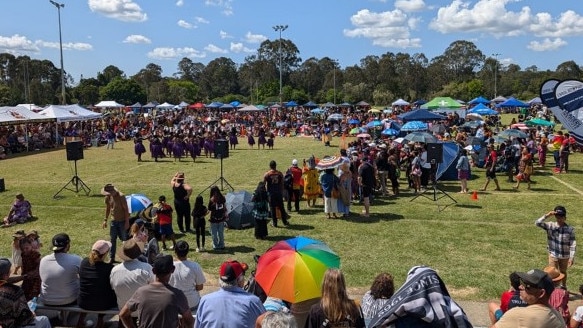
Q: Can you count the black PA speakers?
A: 3